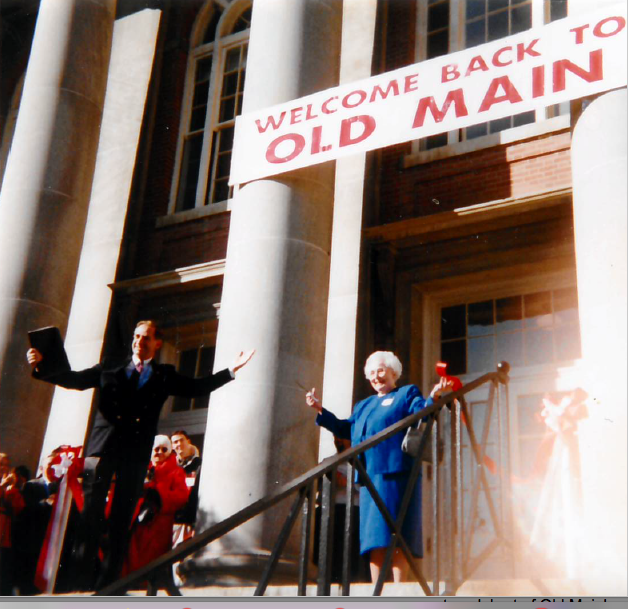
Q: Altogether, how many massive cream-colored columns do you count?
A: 3